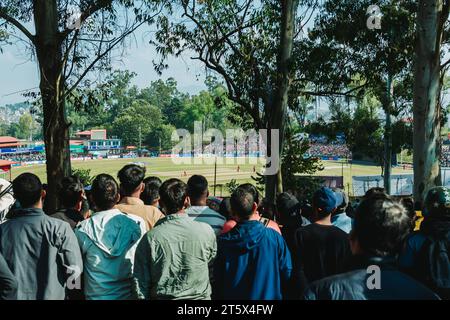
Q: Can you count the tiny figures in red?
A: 3